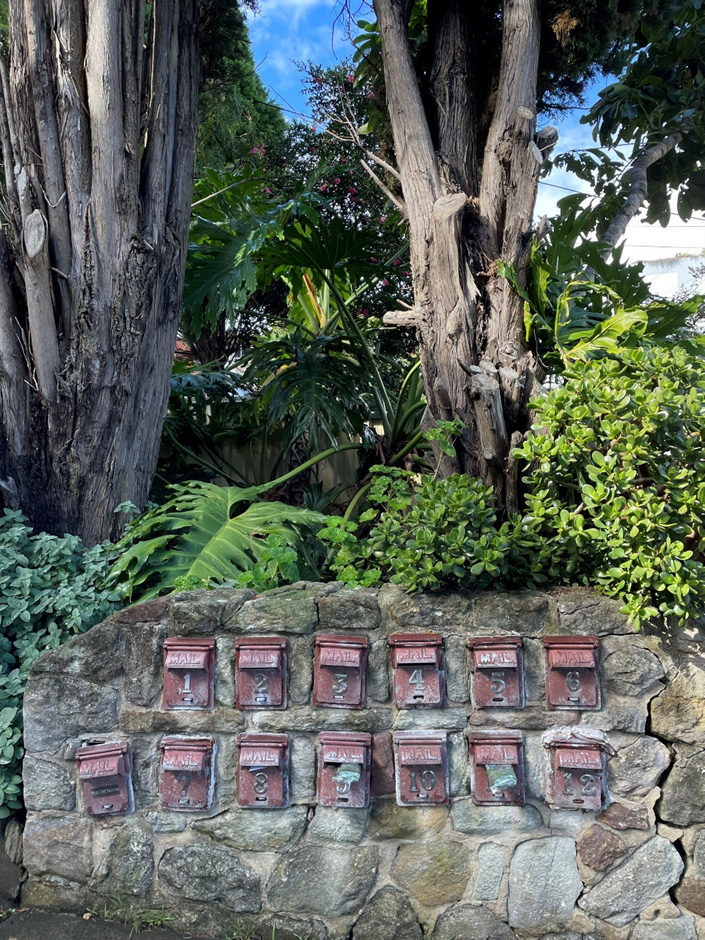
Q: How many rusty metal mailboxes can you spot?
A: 13